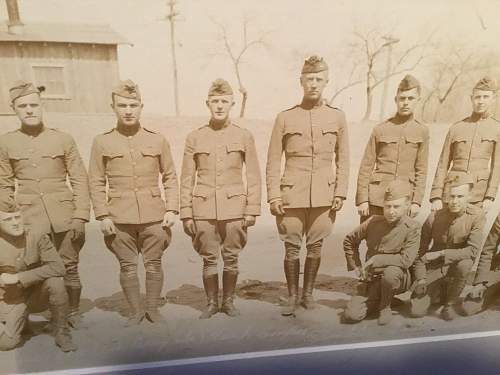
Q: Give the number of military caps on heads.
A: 9